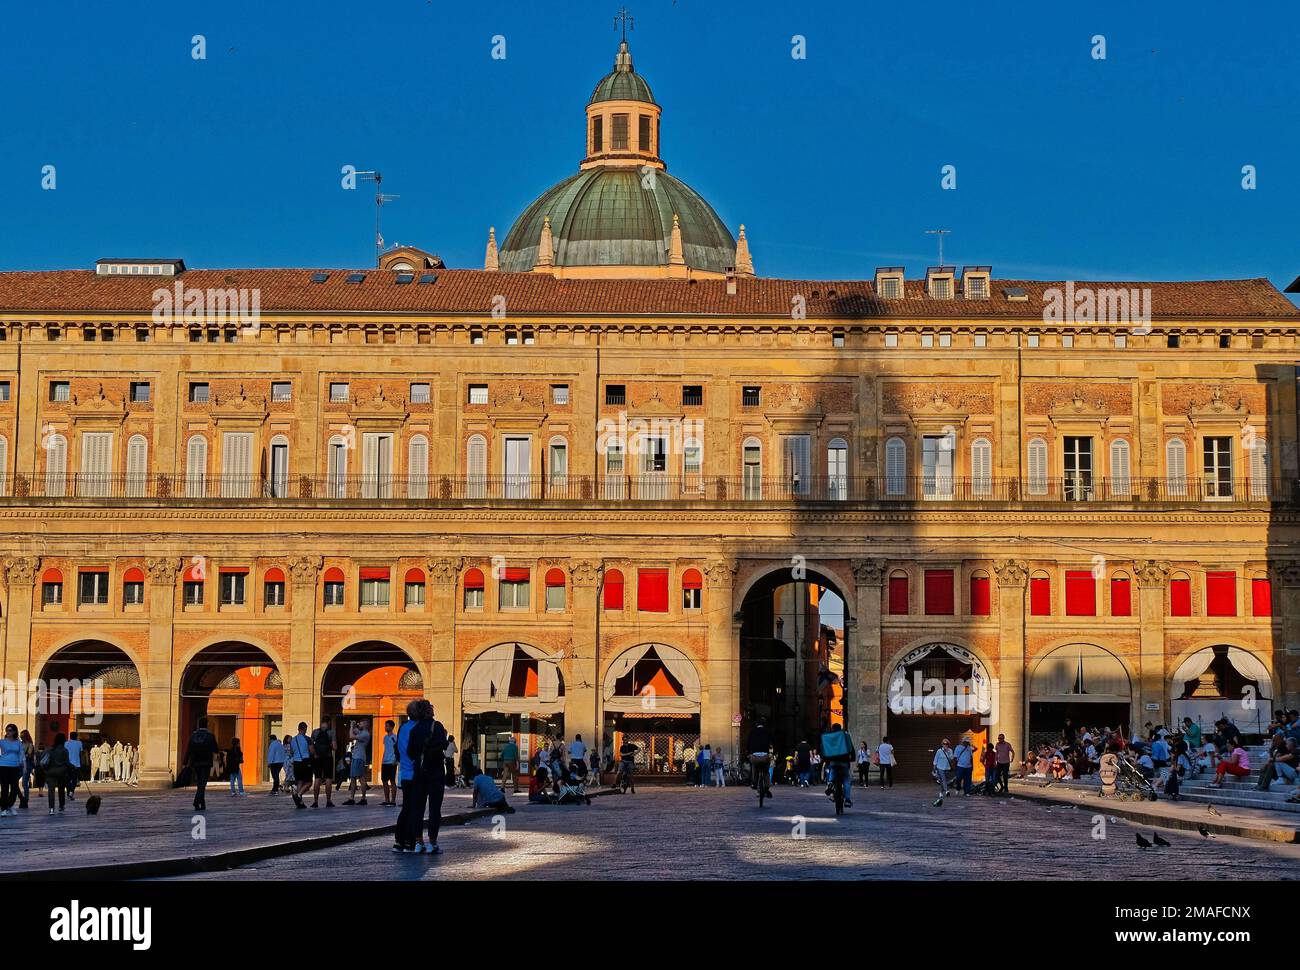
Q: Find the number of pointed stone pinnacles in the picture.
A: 4